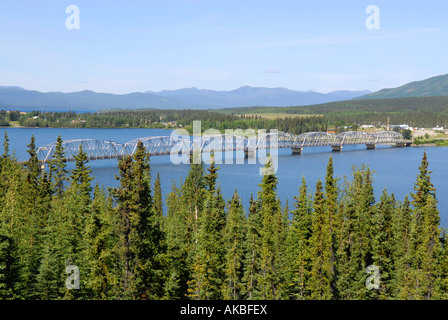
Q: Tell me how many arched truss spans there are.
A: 7